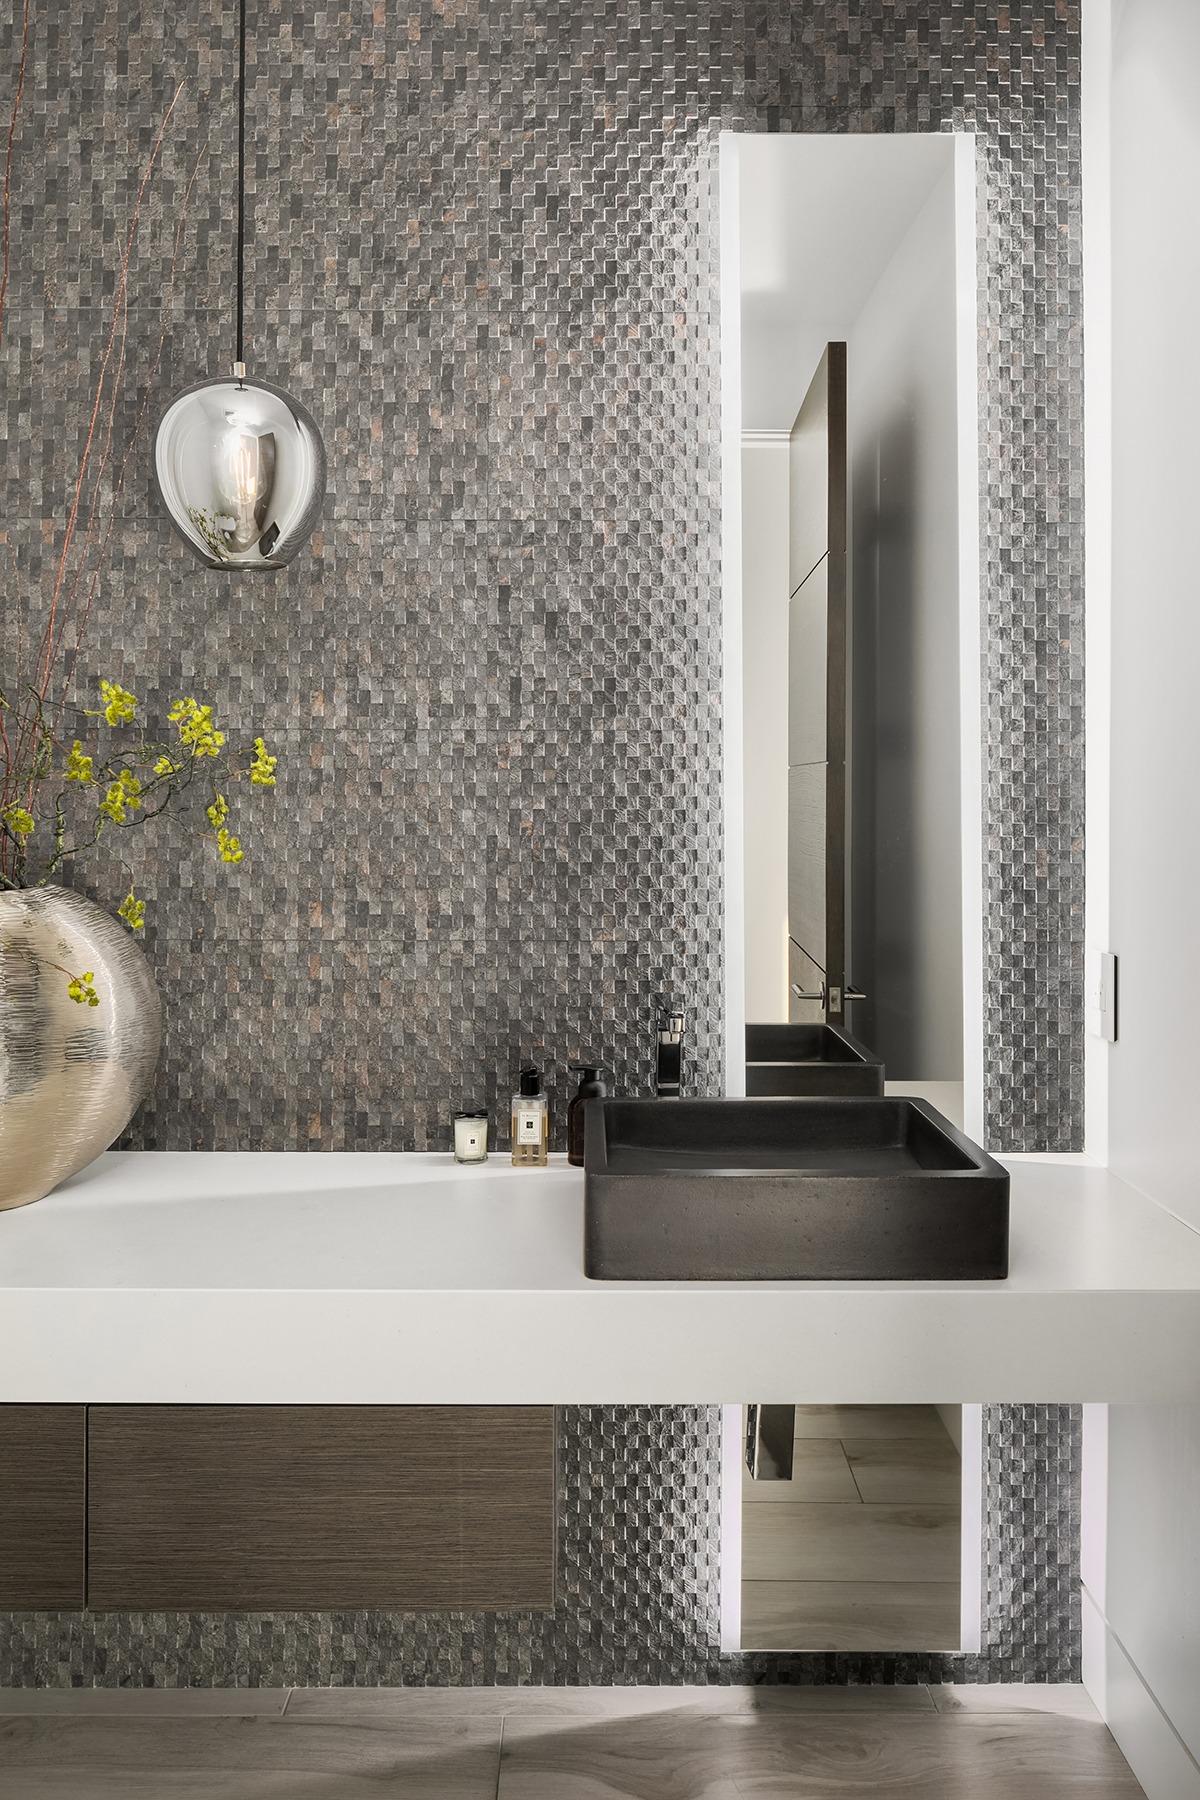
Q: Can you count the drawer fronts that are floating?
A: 2